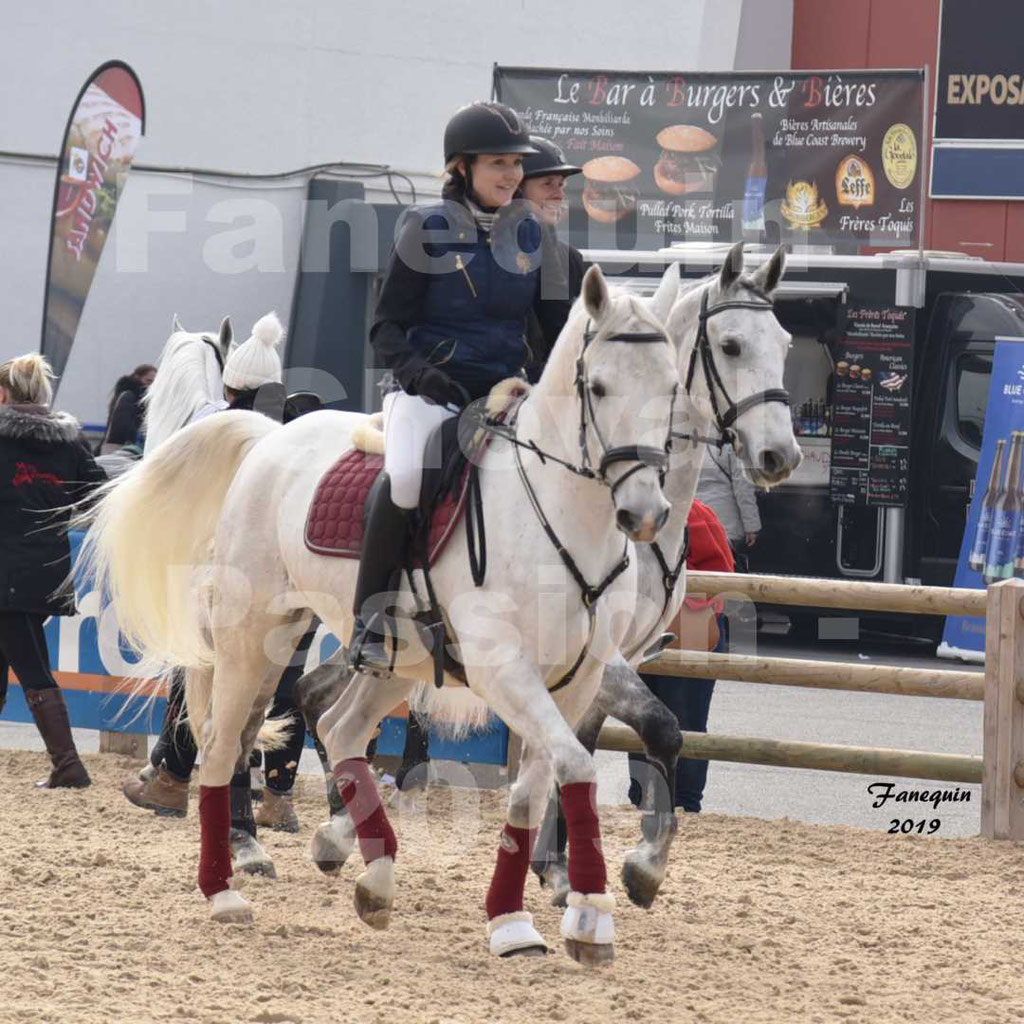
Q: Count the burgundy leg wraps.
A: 4